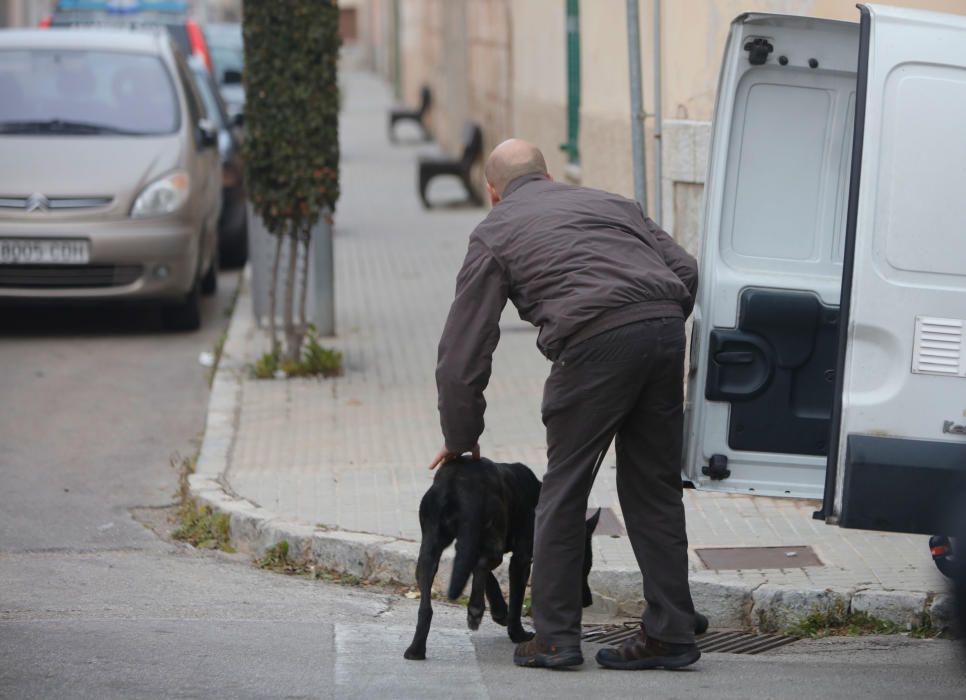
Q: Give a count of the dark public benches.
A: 2